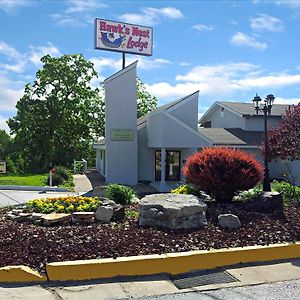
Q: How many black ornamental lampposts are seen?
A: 1